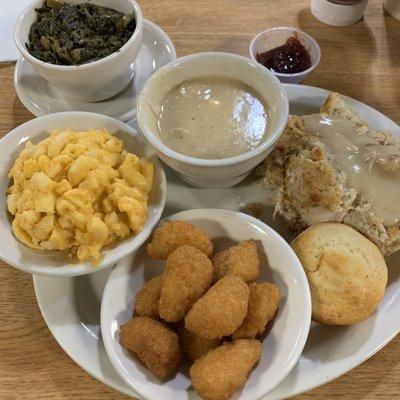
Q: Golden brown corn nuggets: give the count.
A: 9